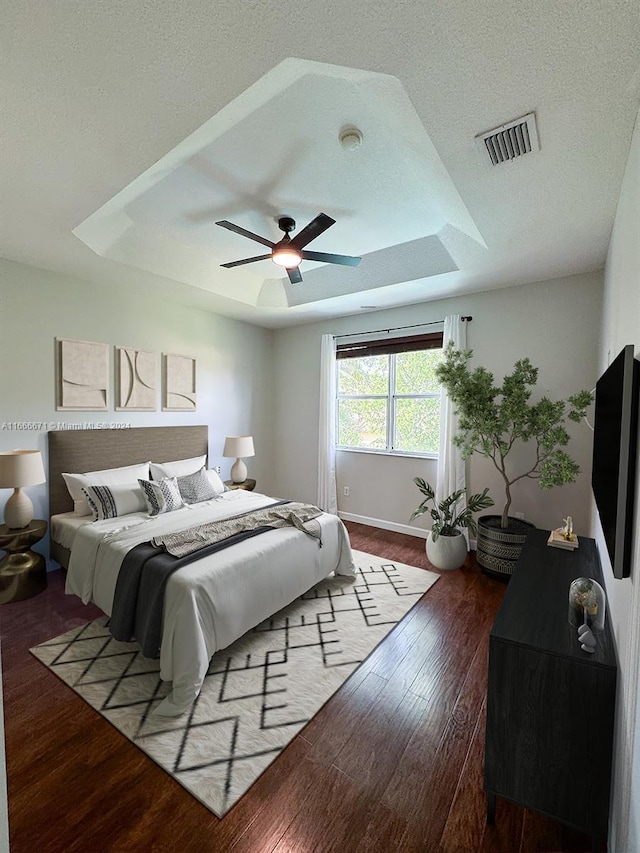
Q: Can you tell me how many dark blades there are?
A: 5